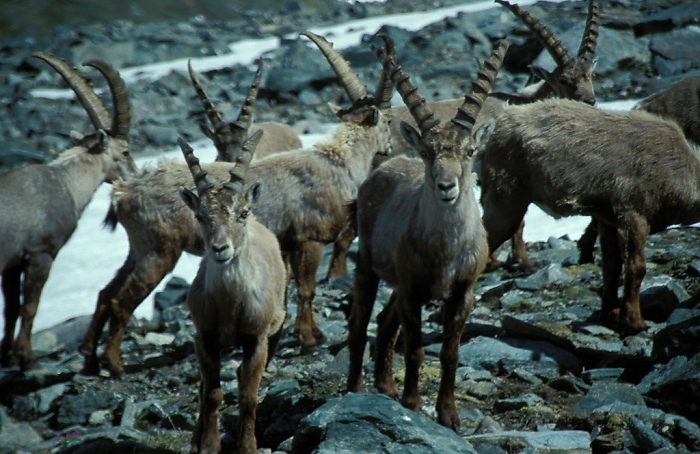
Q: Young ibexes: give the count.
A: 1